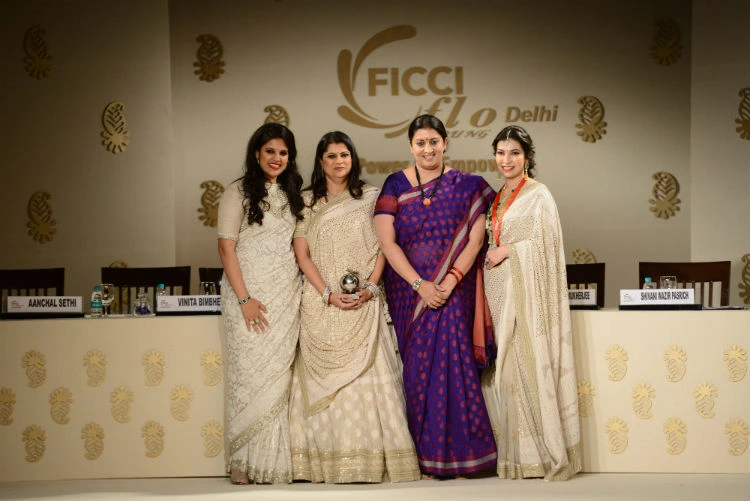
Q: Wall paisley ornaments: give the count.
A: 13